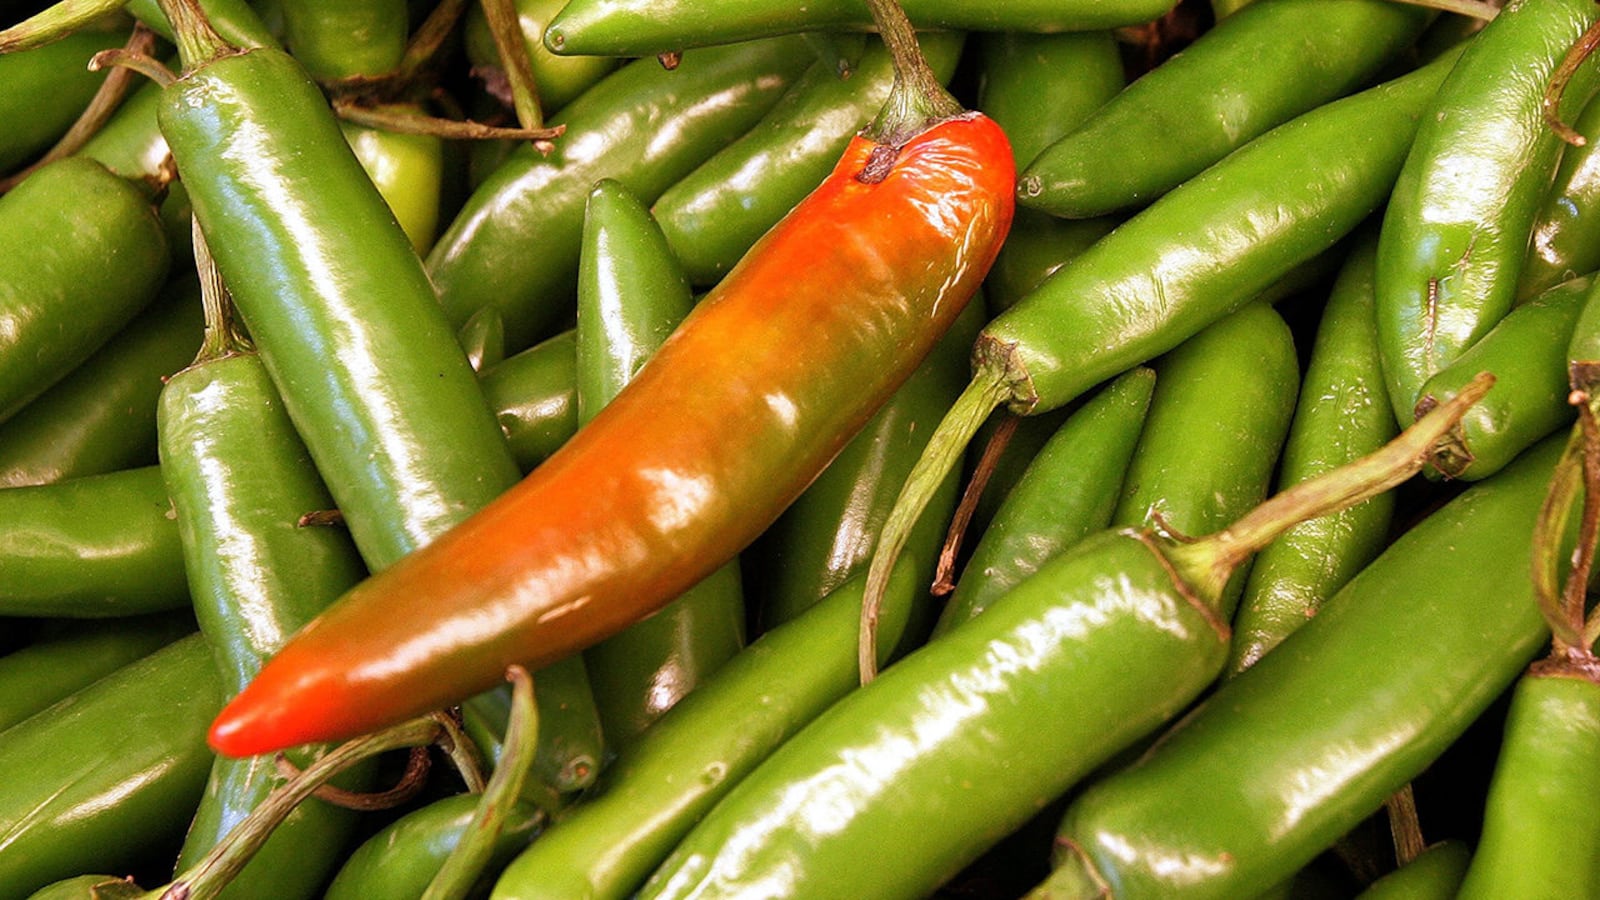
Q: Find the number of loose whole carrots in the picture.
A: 0